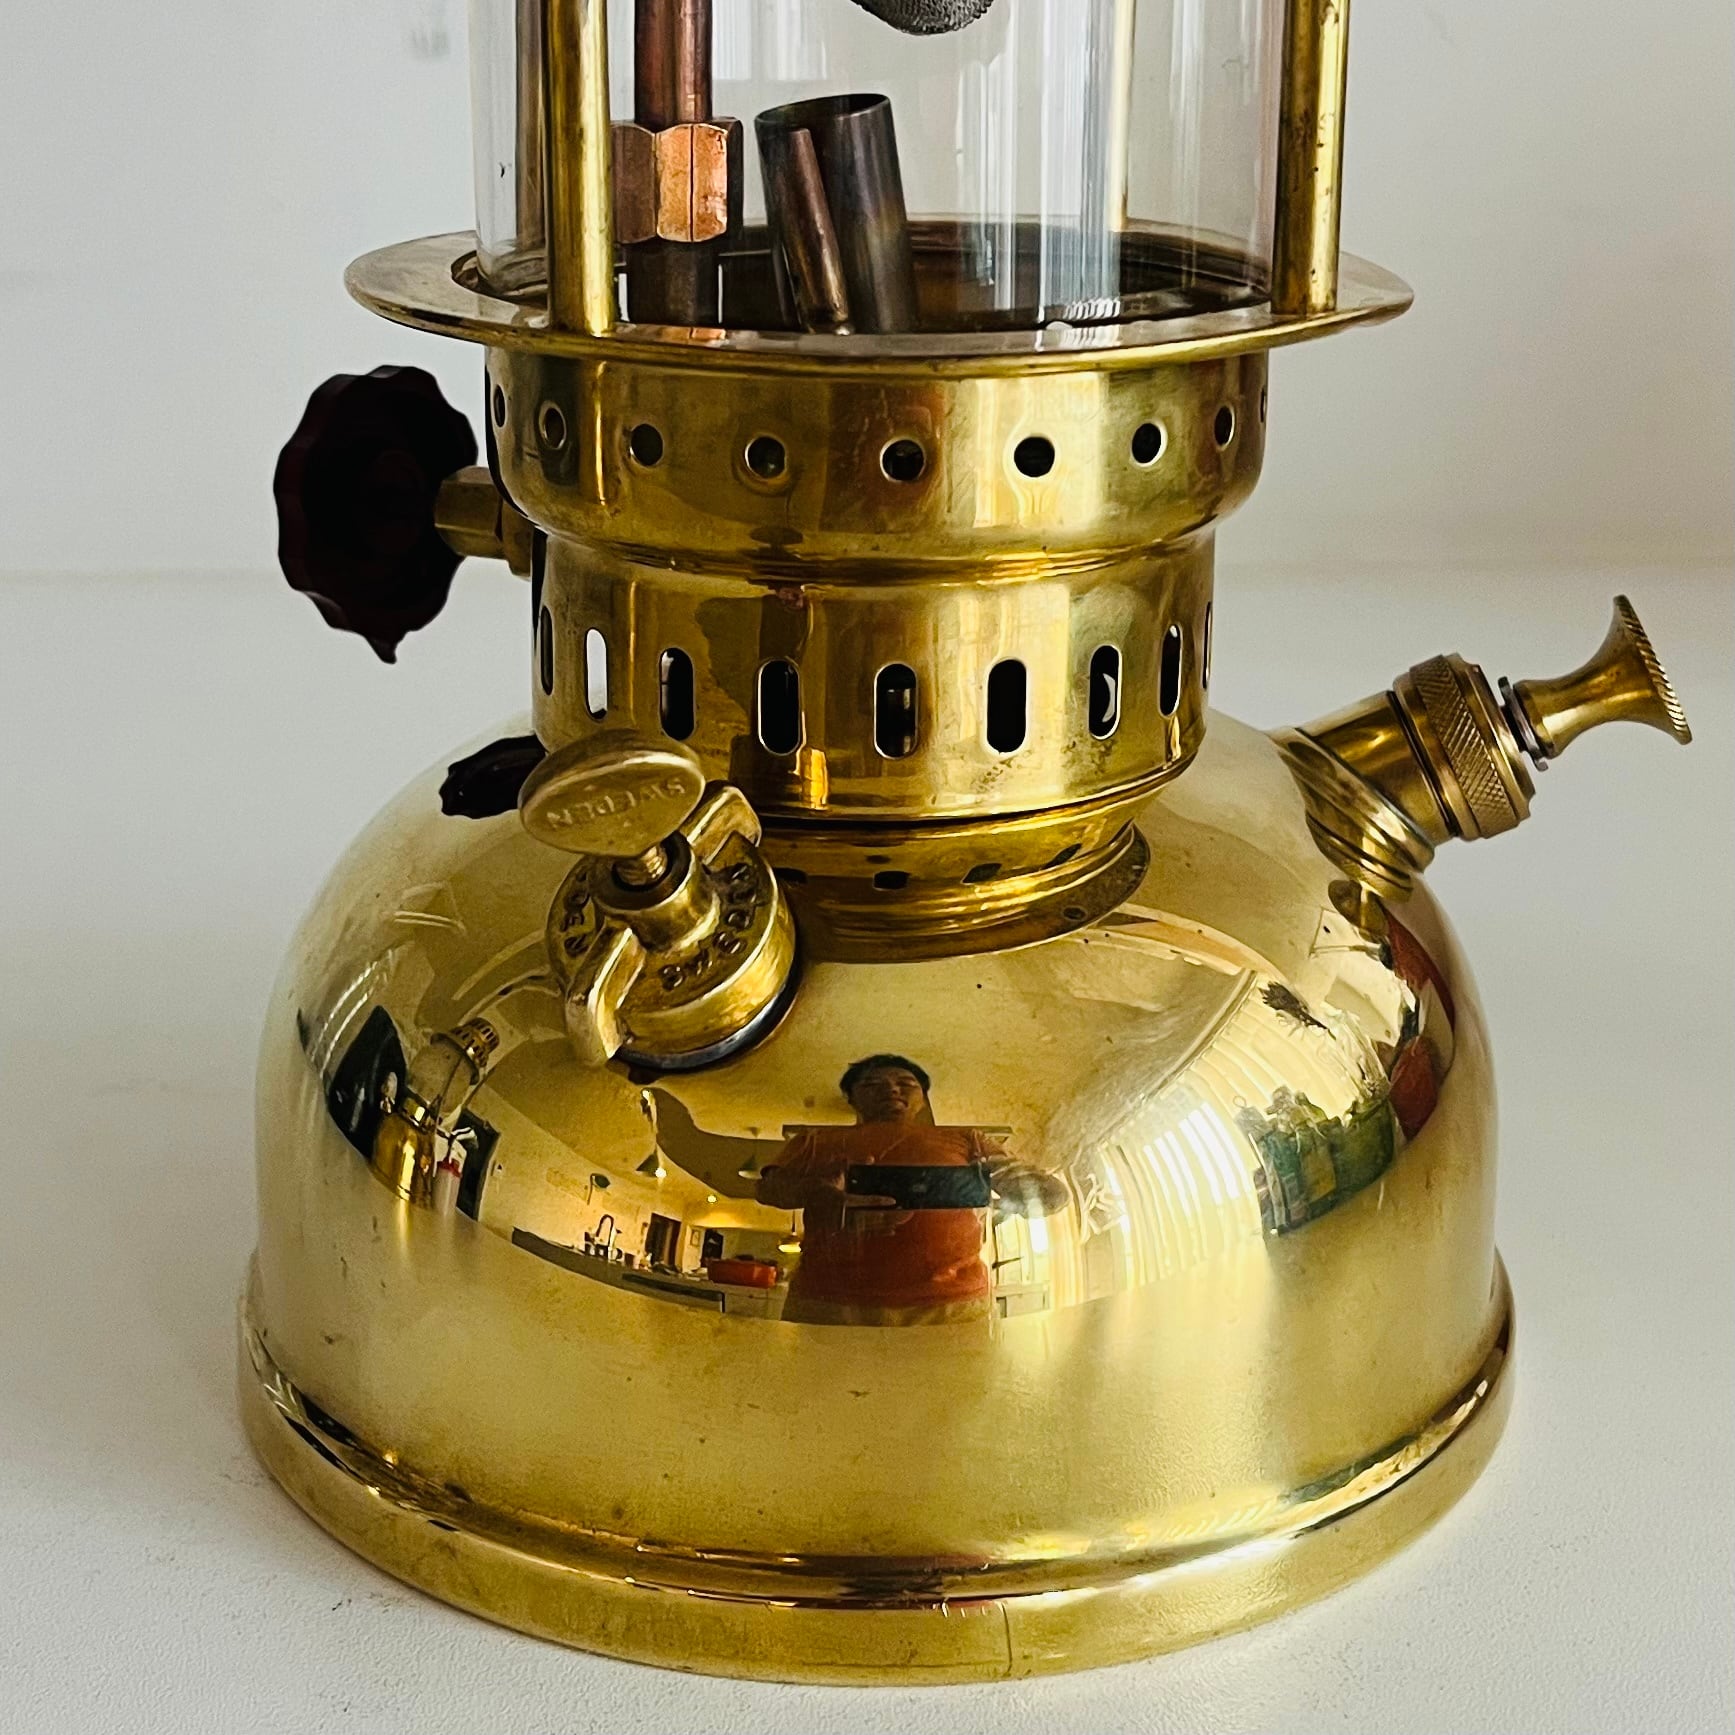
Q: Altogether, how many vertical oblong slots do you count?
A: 9